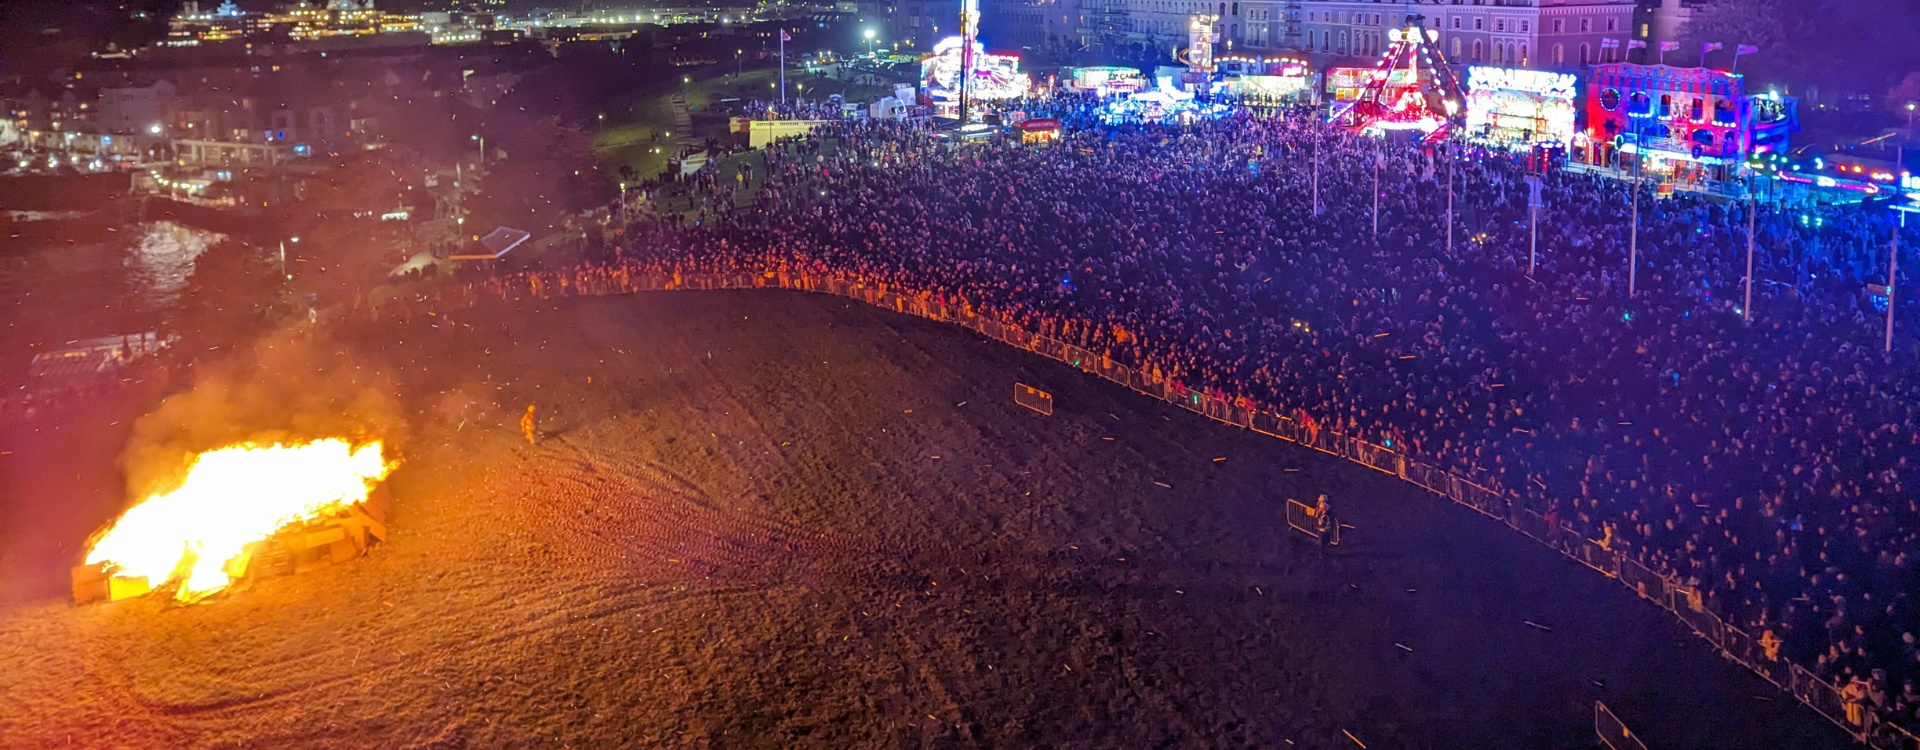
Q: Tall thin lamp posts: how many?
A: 7